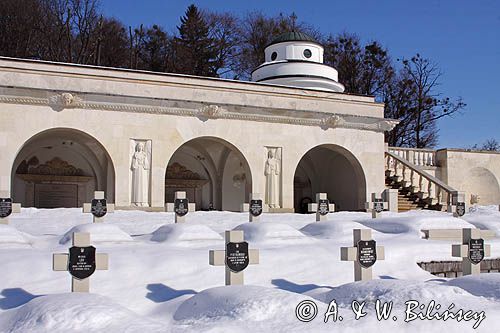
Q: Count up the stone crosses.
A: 11